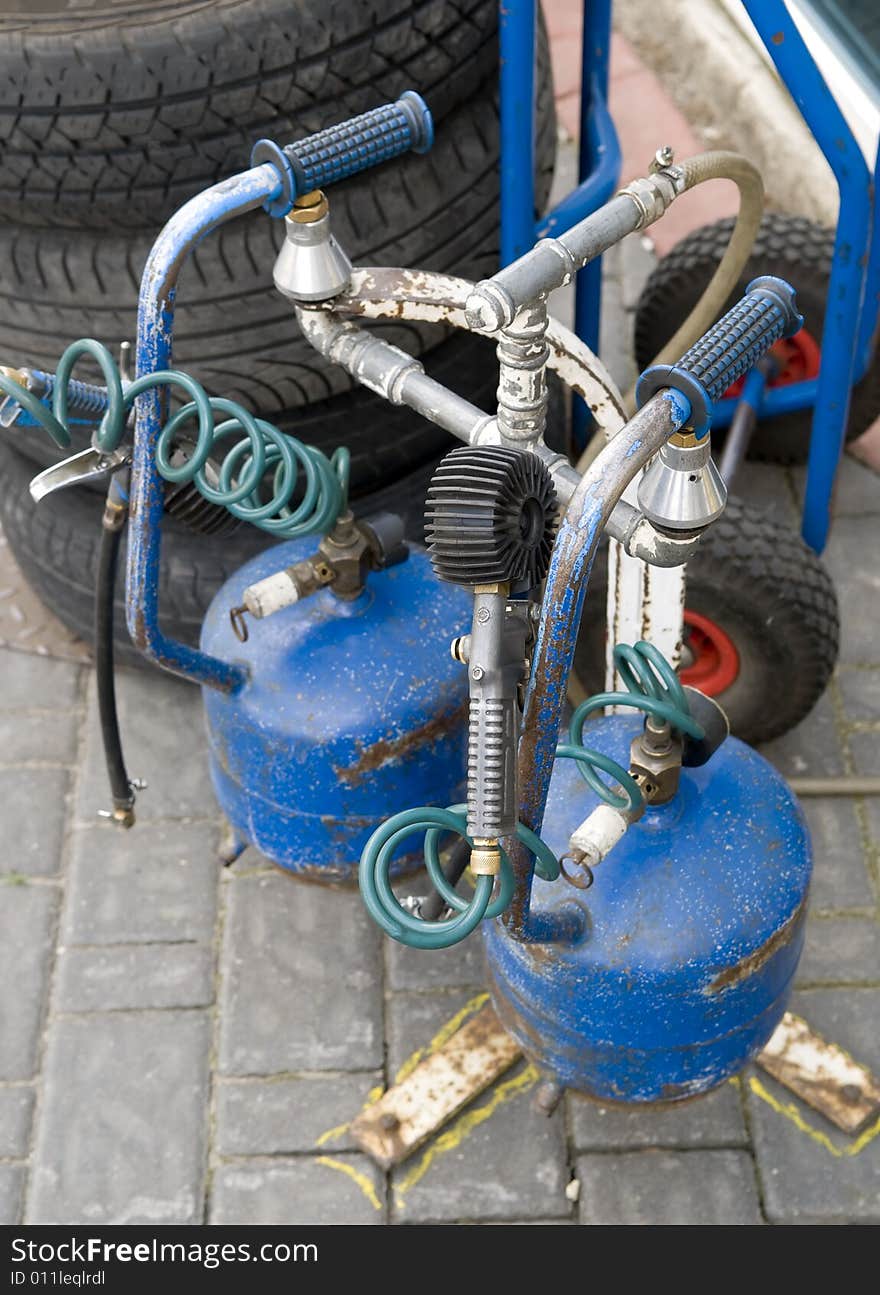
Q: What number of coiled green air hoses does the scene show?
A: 2